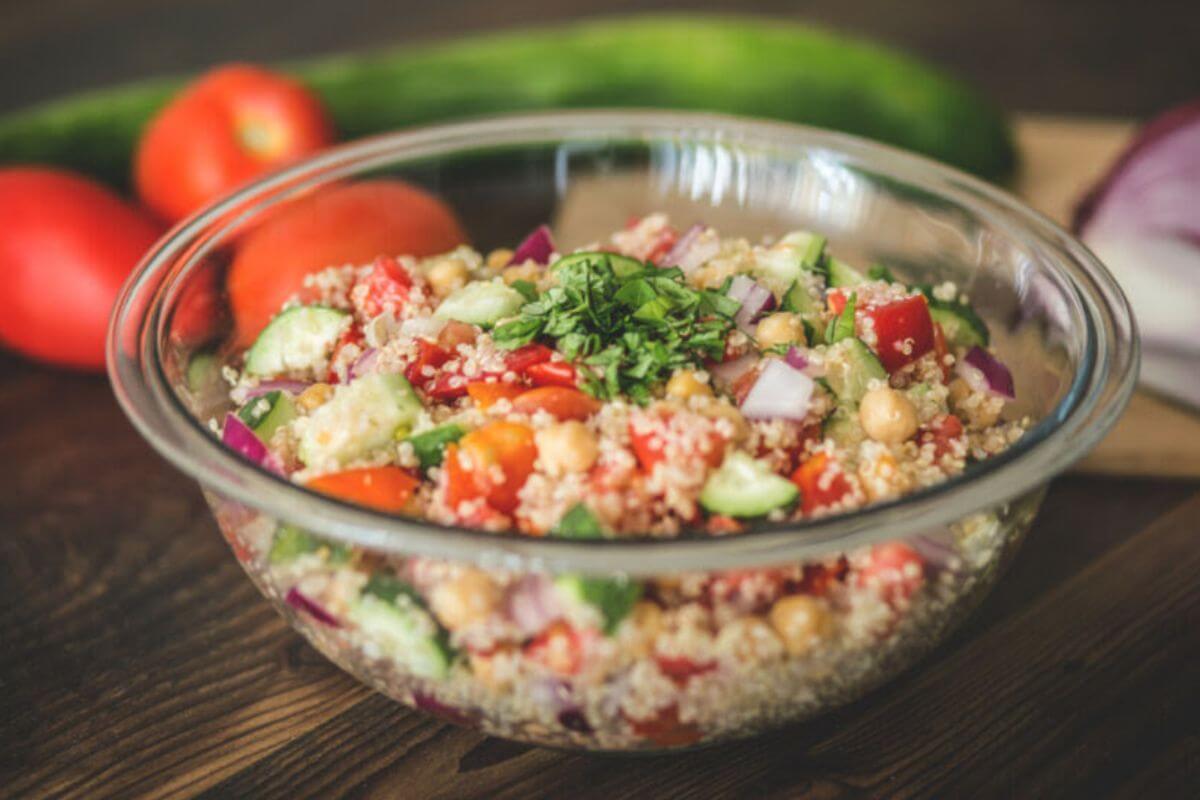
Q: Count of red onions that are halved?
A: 1